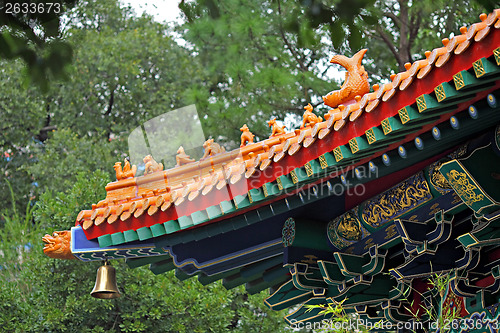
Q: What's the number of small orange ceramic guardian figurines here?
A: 7